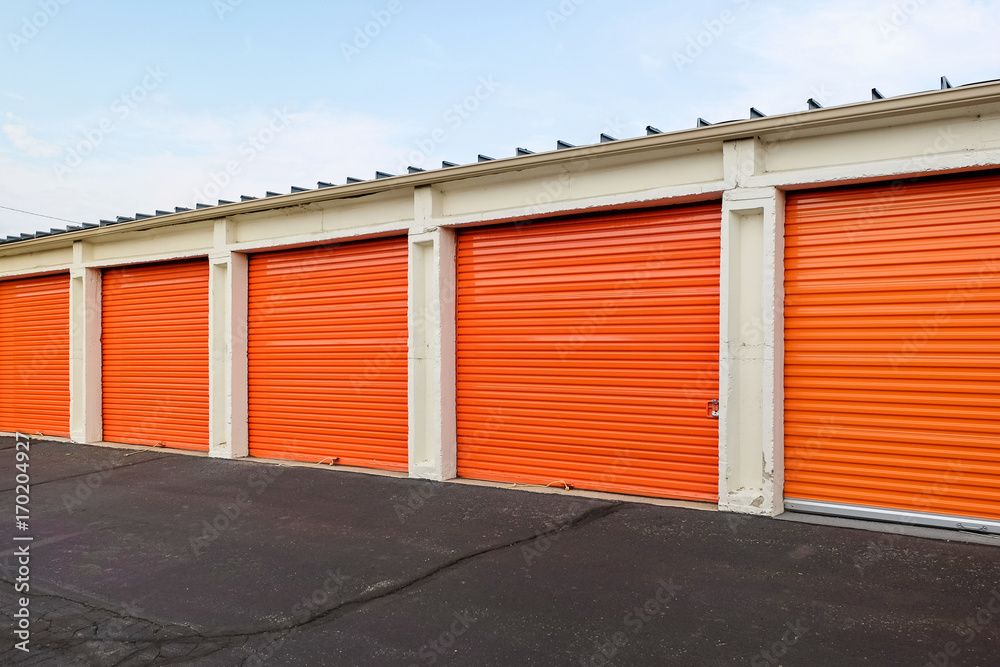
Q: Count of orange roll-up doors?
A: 5